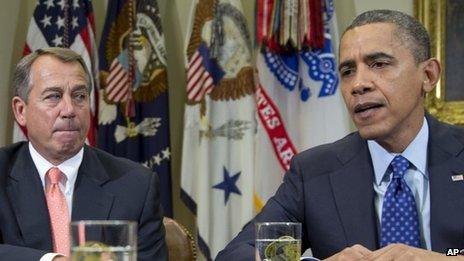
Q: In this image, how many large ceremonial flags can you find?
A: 4